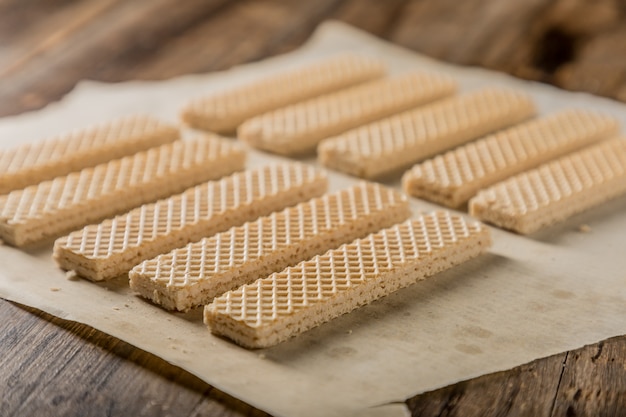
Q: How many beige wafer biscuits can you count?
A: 10